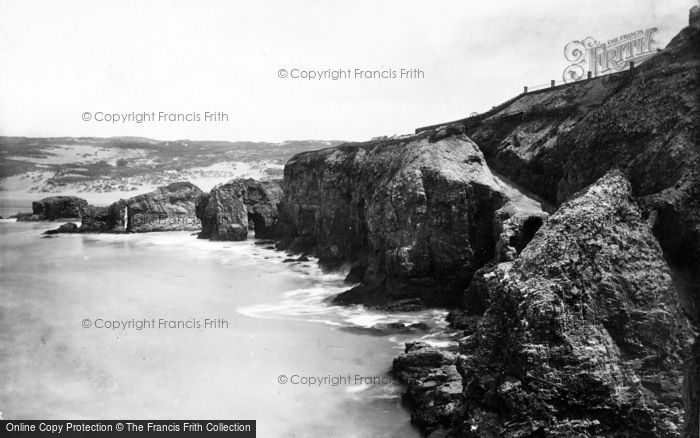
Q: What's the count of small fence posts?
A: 4